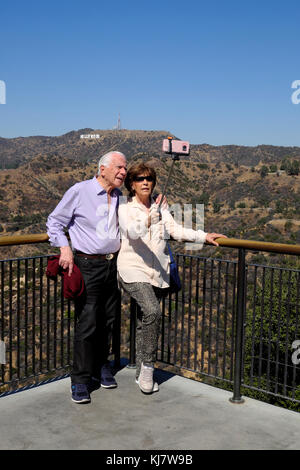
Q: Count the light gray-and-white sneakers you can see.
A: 2